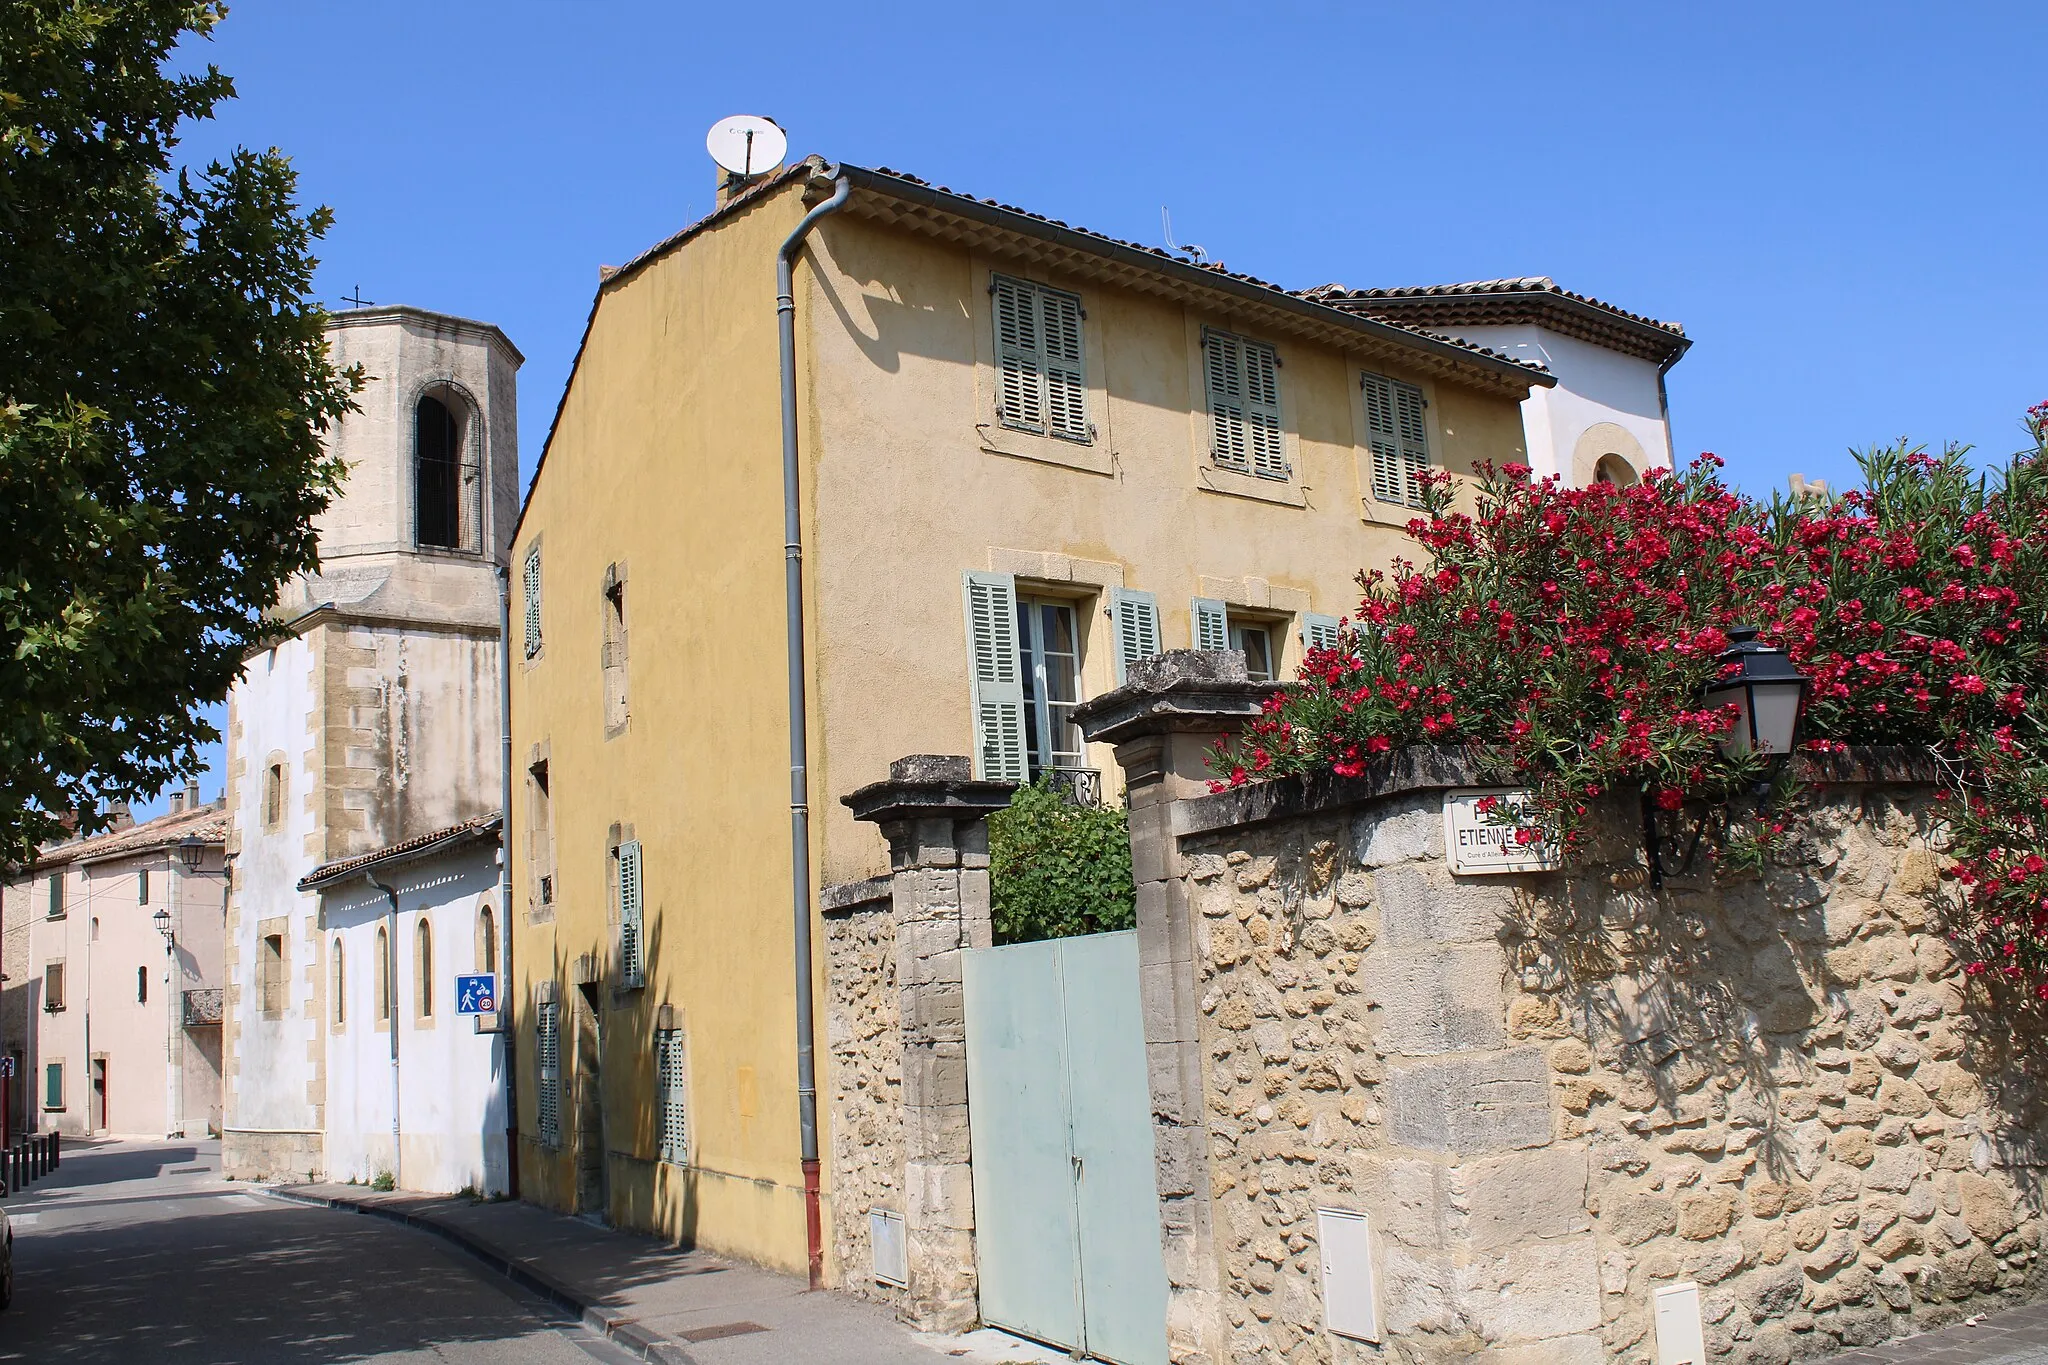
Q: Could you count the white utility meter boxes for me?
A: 3